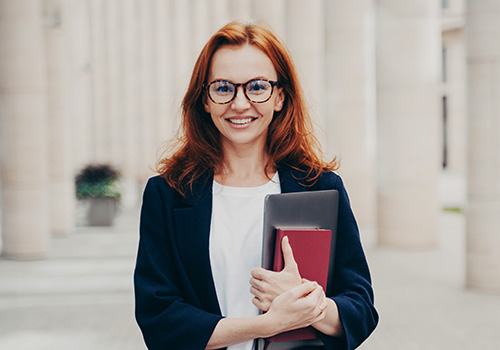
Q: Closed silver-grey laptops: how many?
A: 1